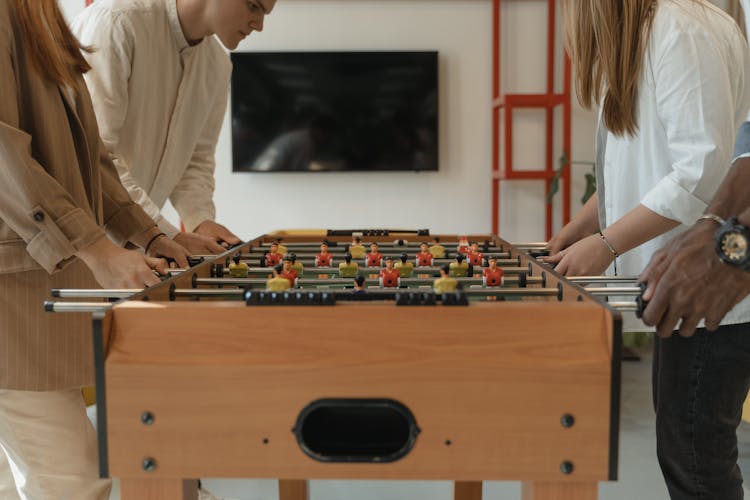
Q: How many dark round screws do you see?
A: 4